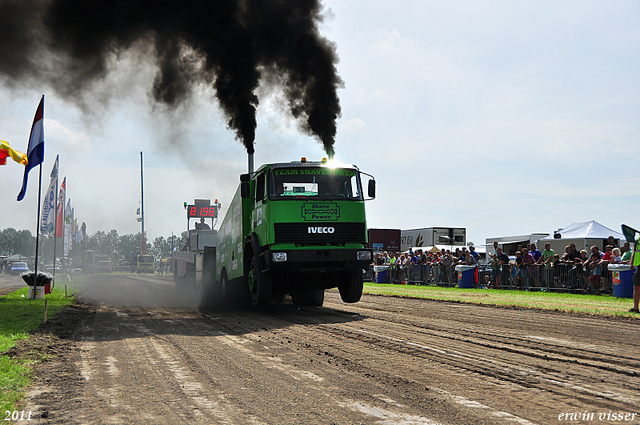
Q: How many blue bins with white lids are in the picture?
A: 3